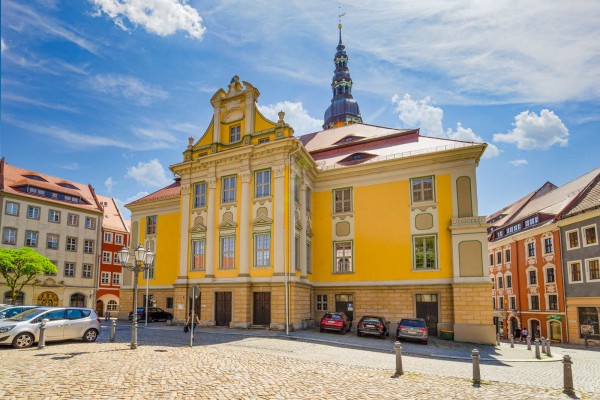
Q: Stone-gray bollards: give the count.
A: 11